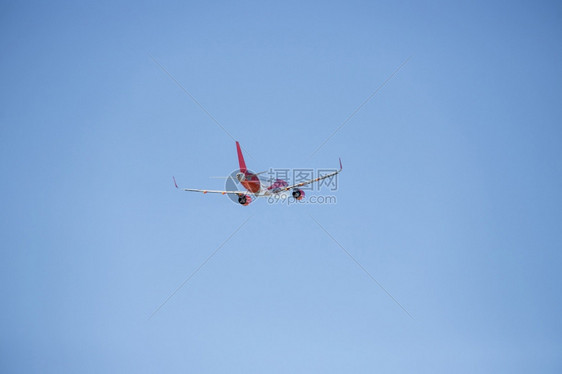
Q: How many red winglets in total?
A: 2